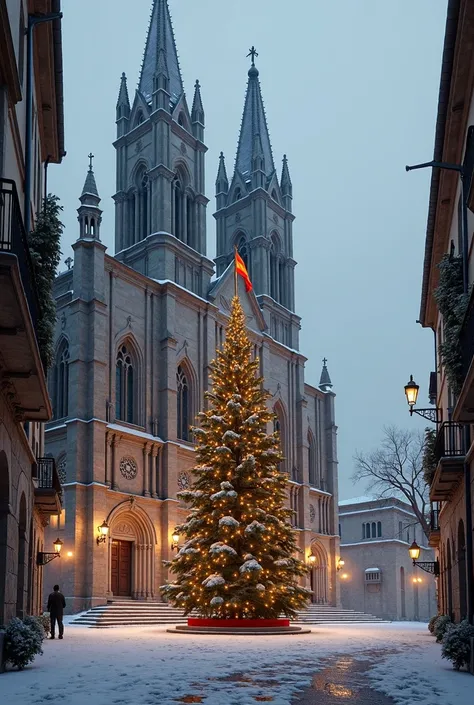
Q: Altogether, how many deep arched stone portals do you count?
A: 2